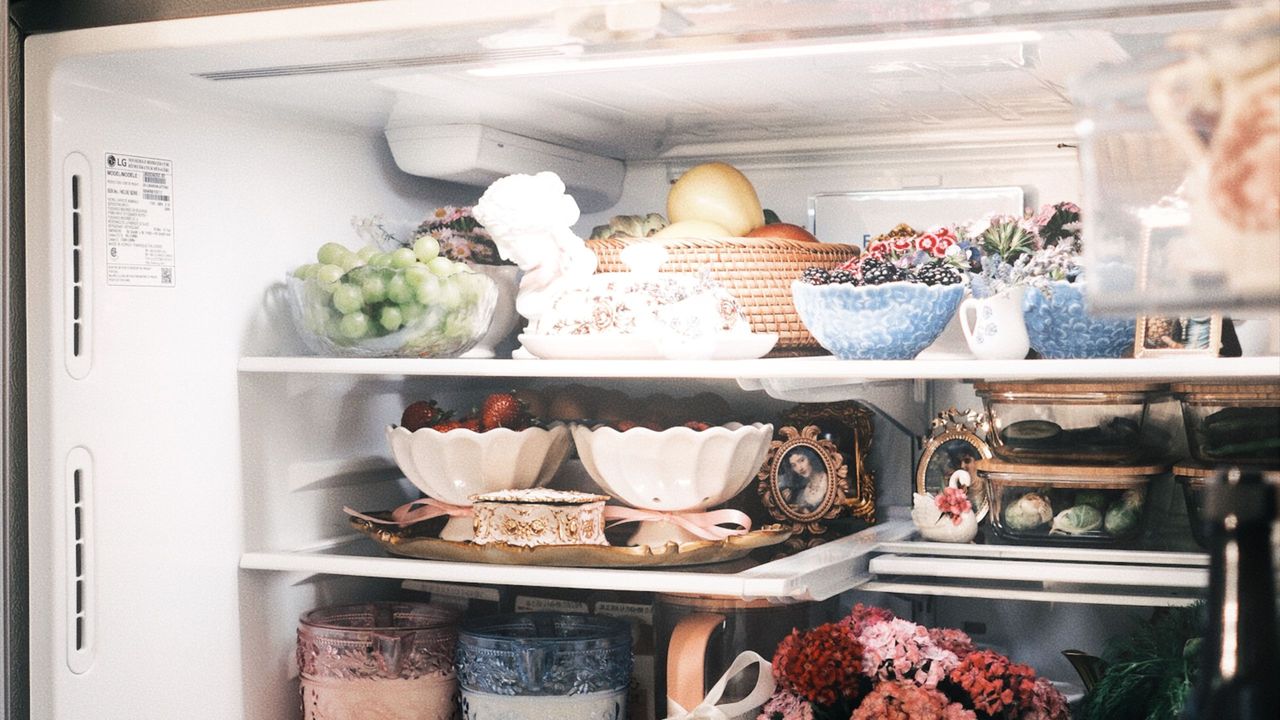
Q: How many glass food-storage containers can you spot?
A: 4